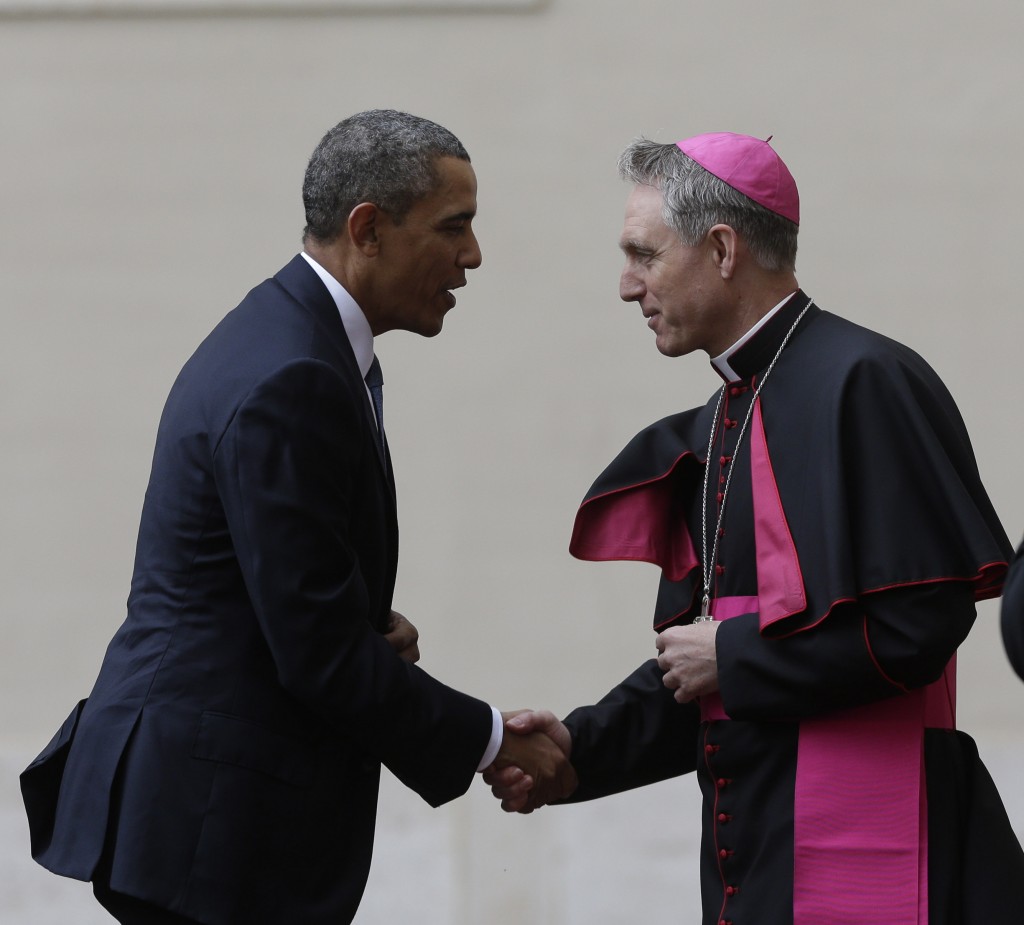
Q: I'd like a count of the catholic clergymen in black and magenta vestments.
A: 1